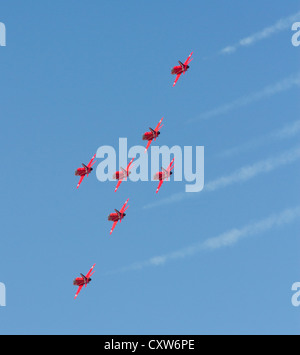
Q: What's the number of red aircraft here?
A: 7